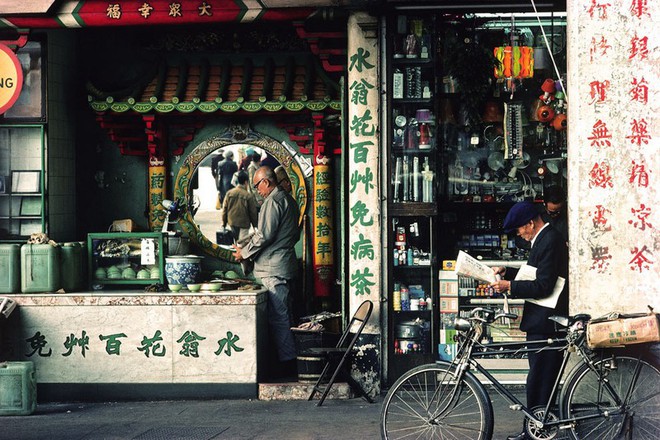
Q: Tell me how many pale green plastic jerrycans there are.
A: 4